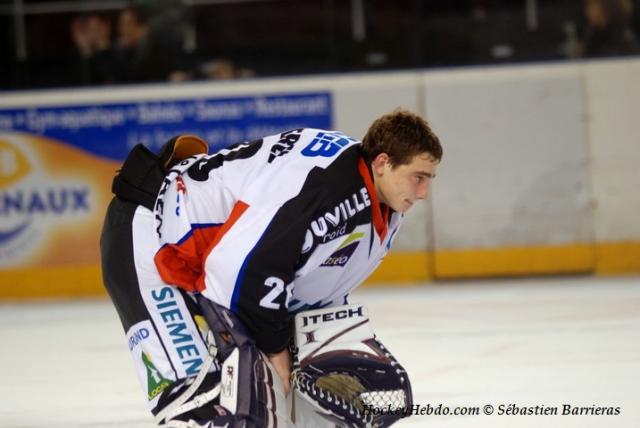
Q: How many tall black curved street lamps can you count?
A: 0